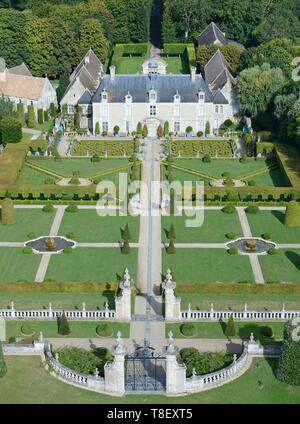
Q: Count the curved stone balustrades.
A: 2